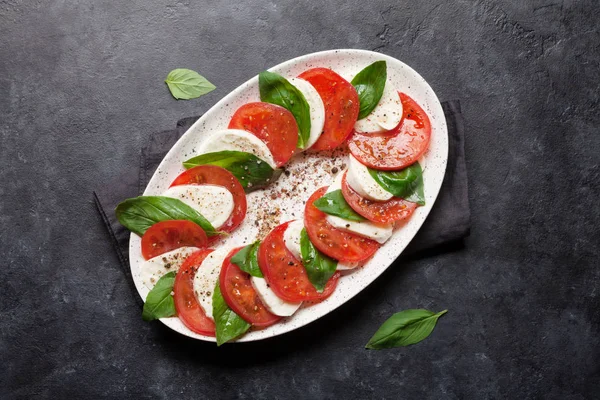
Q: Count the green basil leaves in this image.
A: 12